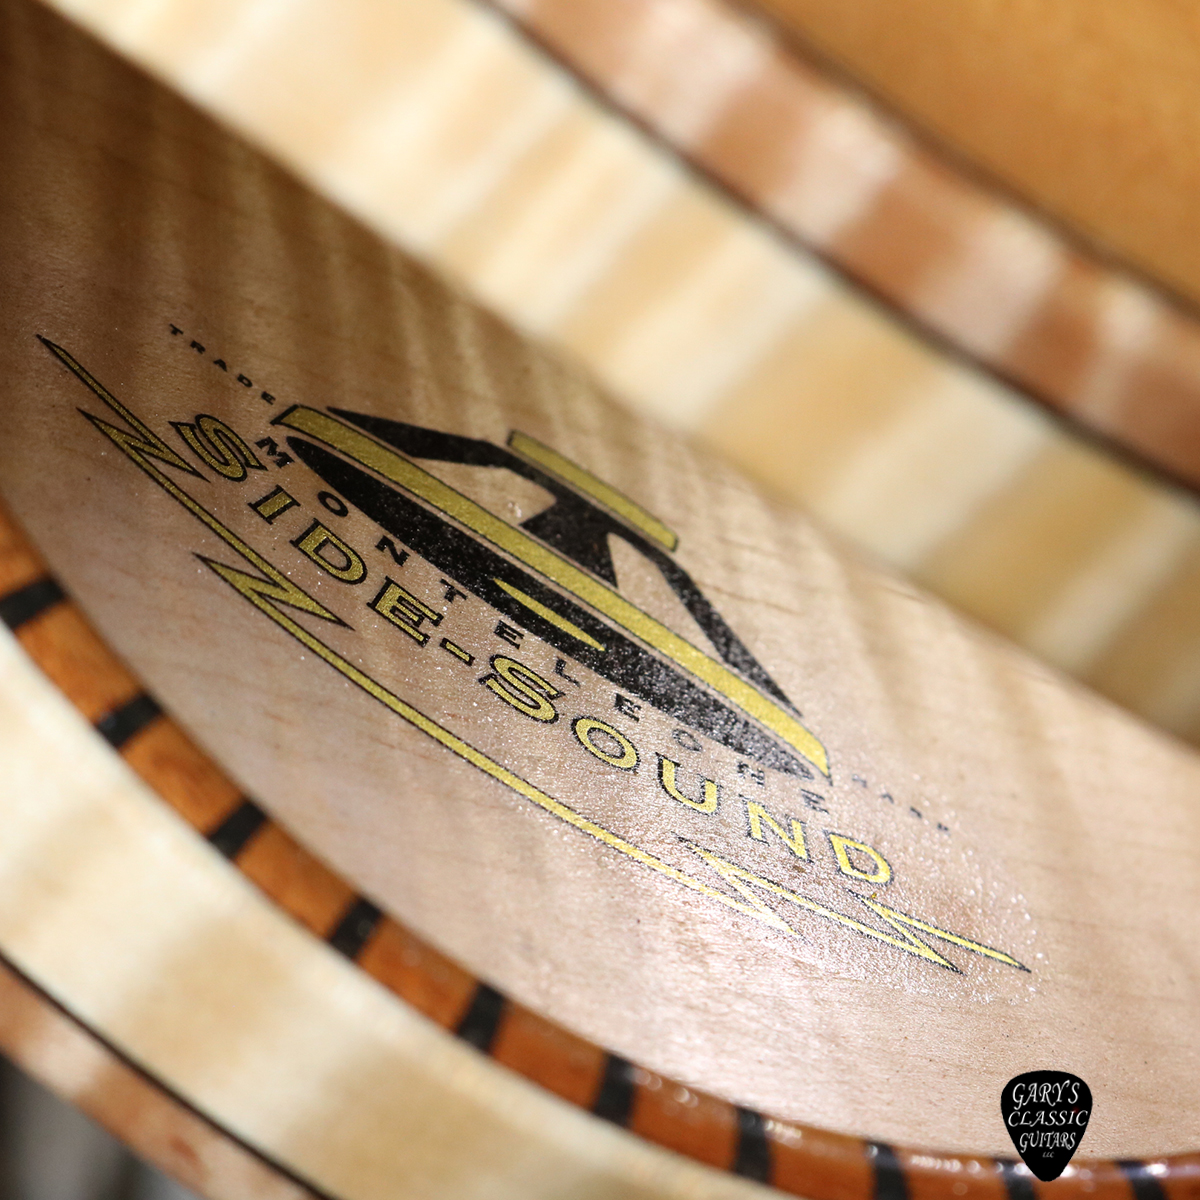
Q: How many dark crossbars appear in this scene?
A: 10